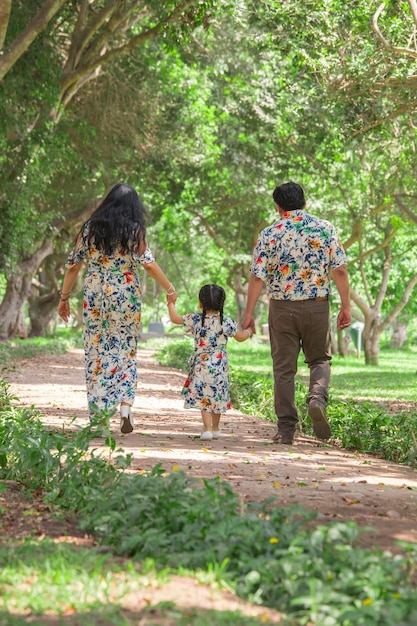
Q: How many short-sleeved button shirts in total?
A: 1